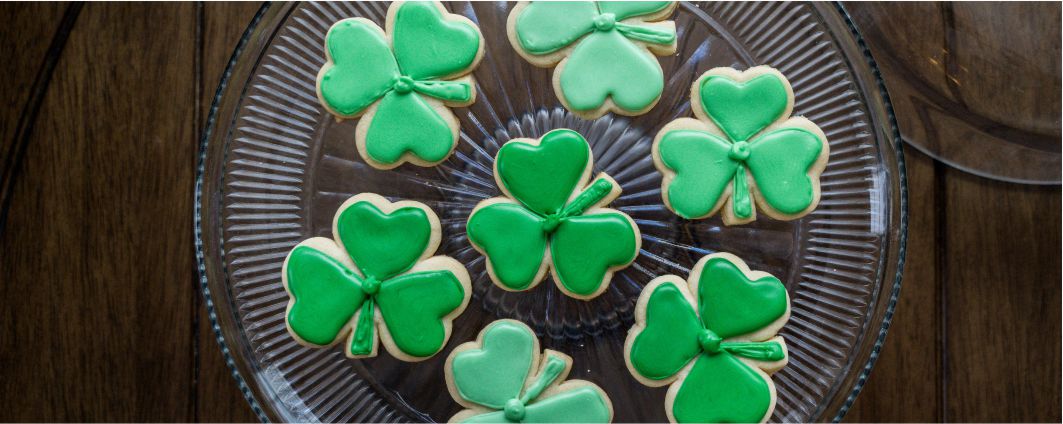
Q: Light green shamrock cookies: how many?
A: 4